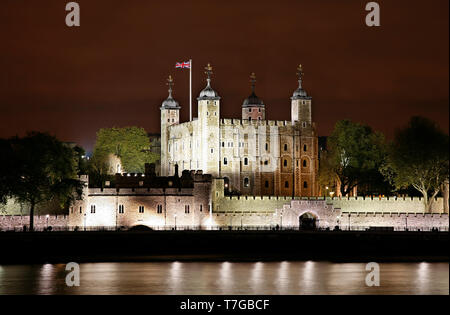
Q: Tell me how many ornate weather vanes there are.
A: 4